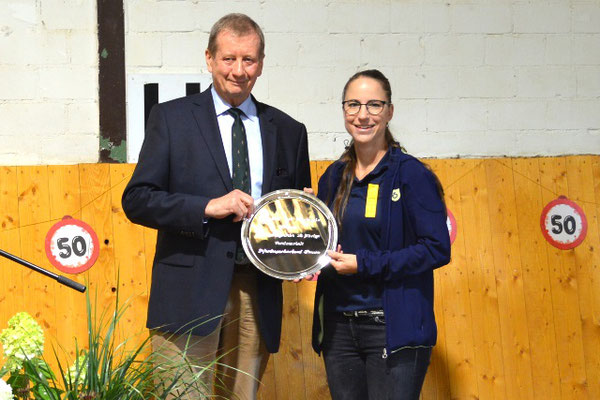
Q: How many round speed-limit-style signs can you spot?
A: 3